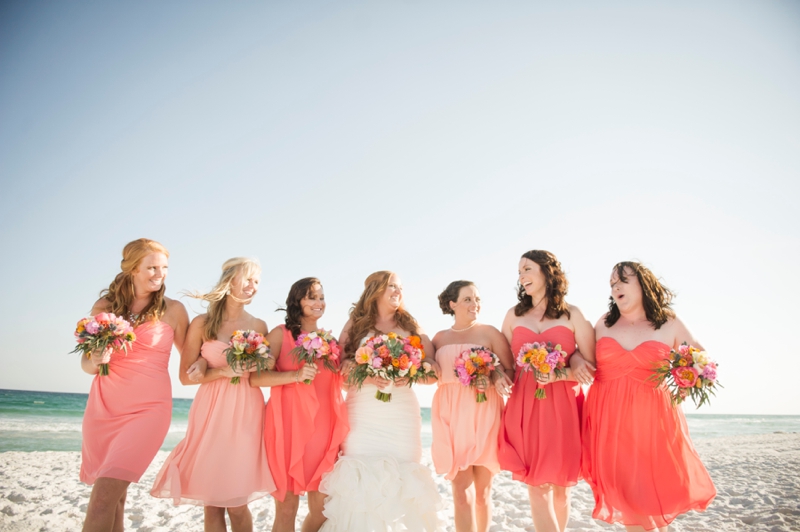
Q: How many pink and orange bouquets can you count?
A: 7